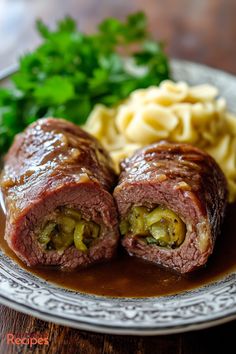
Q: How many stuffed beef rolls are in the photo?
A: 2